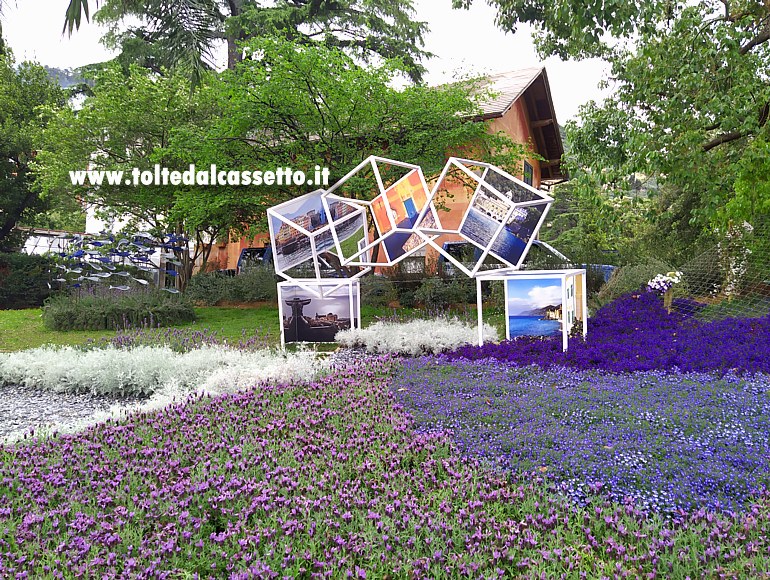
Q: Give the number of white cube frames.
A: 5